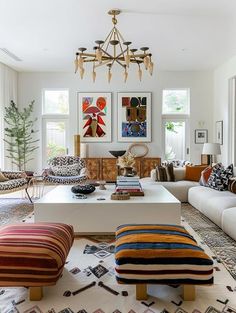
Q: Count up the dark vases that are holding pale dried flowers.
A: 1